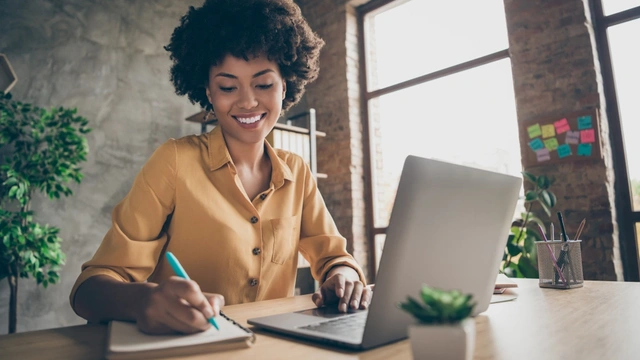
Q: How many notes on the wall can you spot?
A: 11